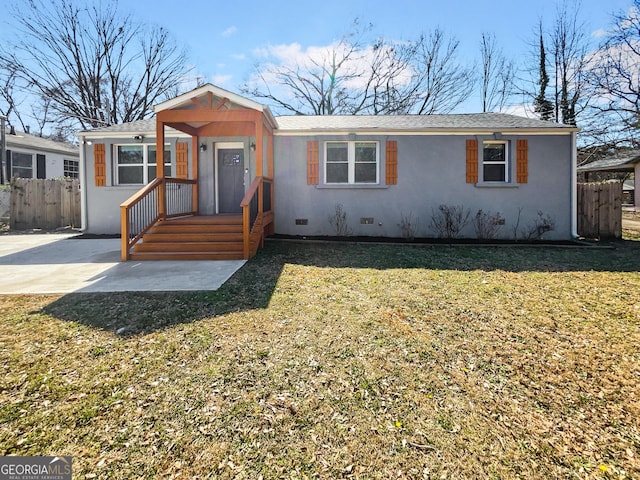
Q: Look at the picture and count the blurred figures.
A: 0